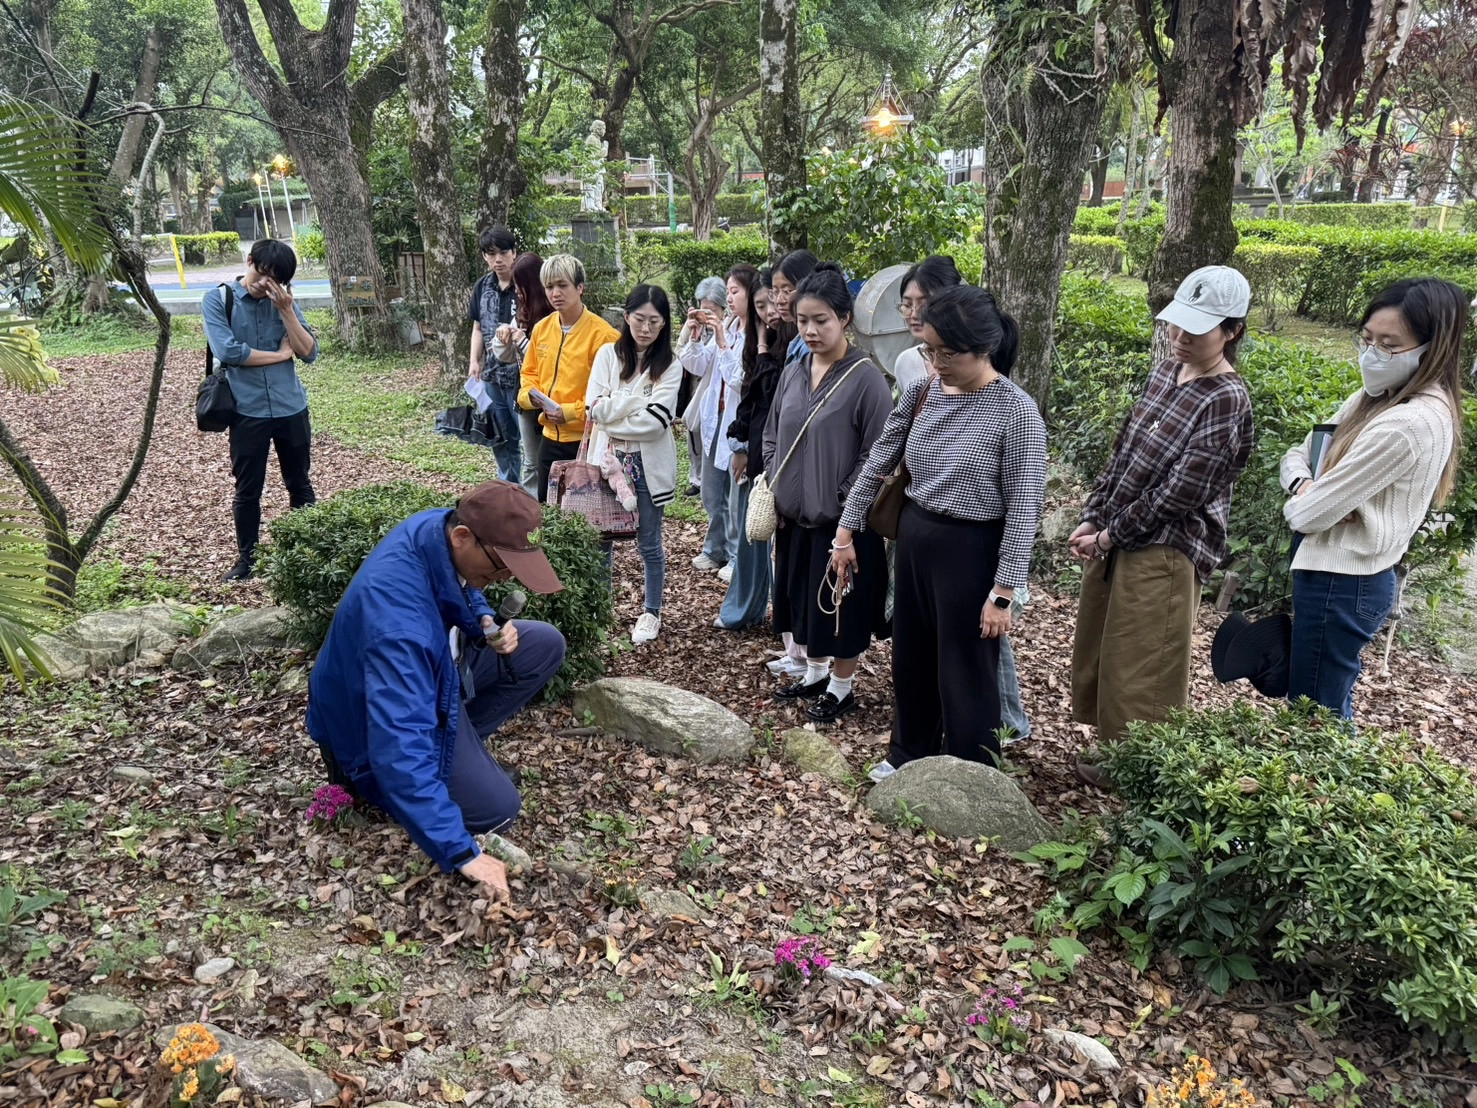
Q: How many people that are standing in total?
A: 14